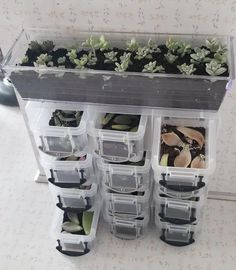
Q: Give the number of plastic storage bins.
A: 12